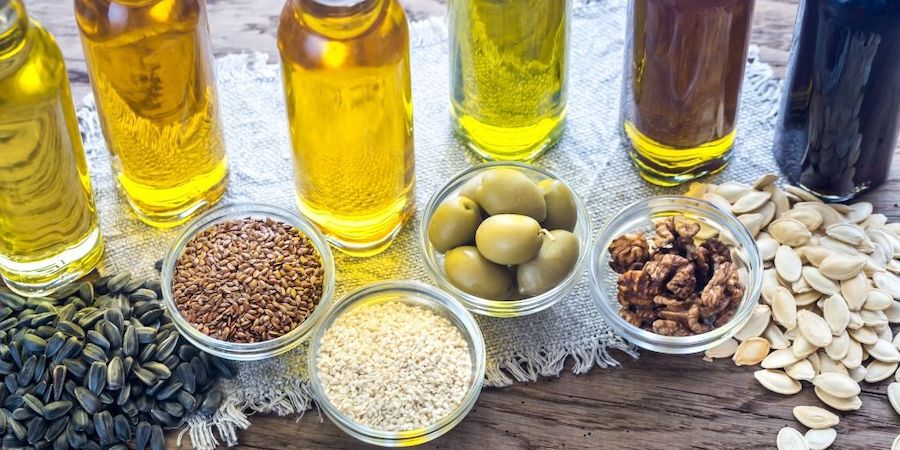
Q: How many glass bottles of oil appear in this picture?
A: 6